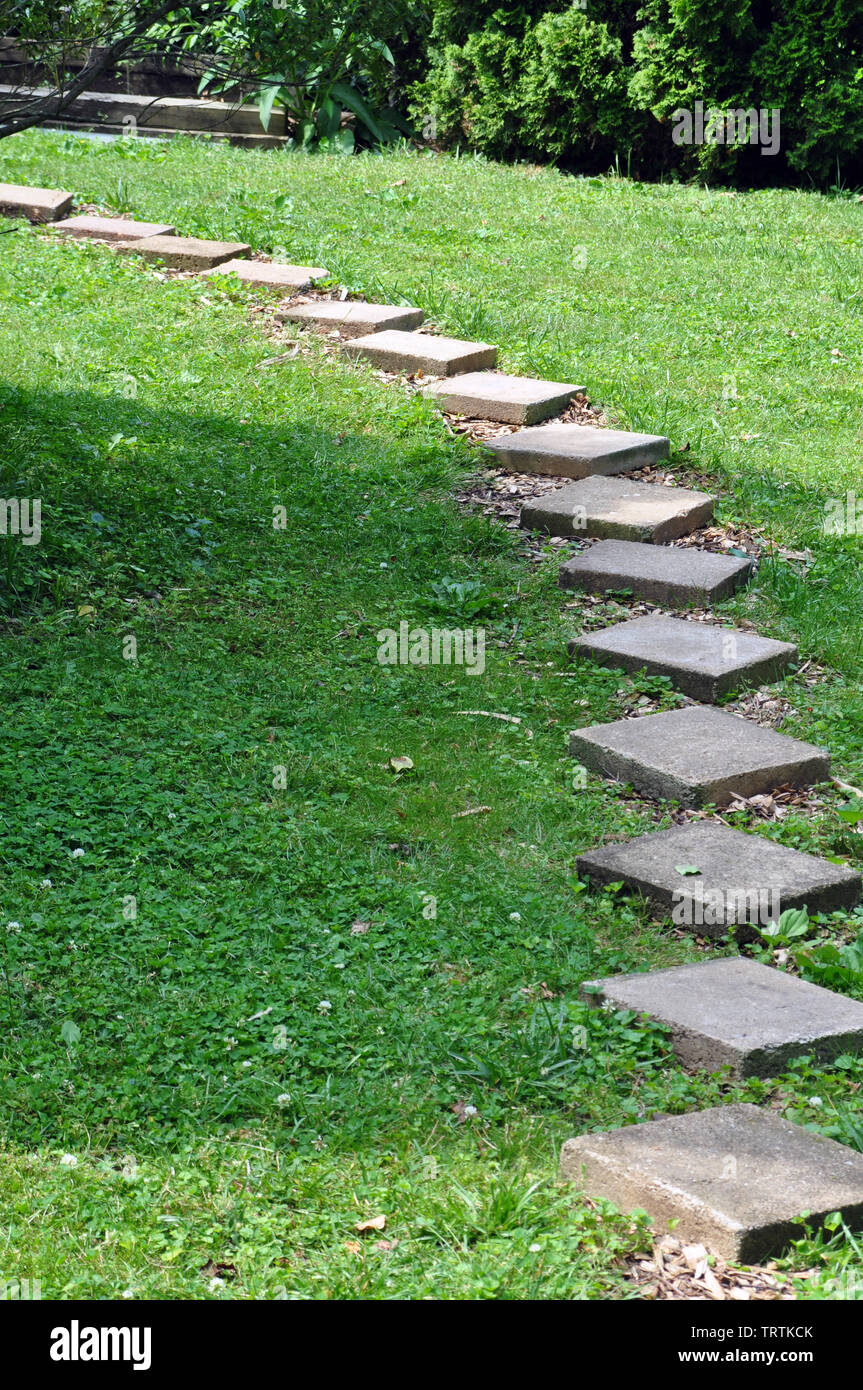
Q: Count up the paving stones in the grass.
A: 15